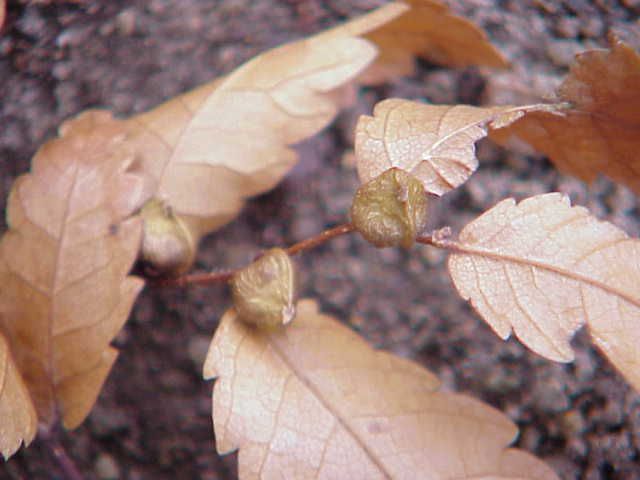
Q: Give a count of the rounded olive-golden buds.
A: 3